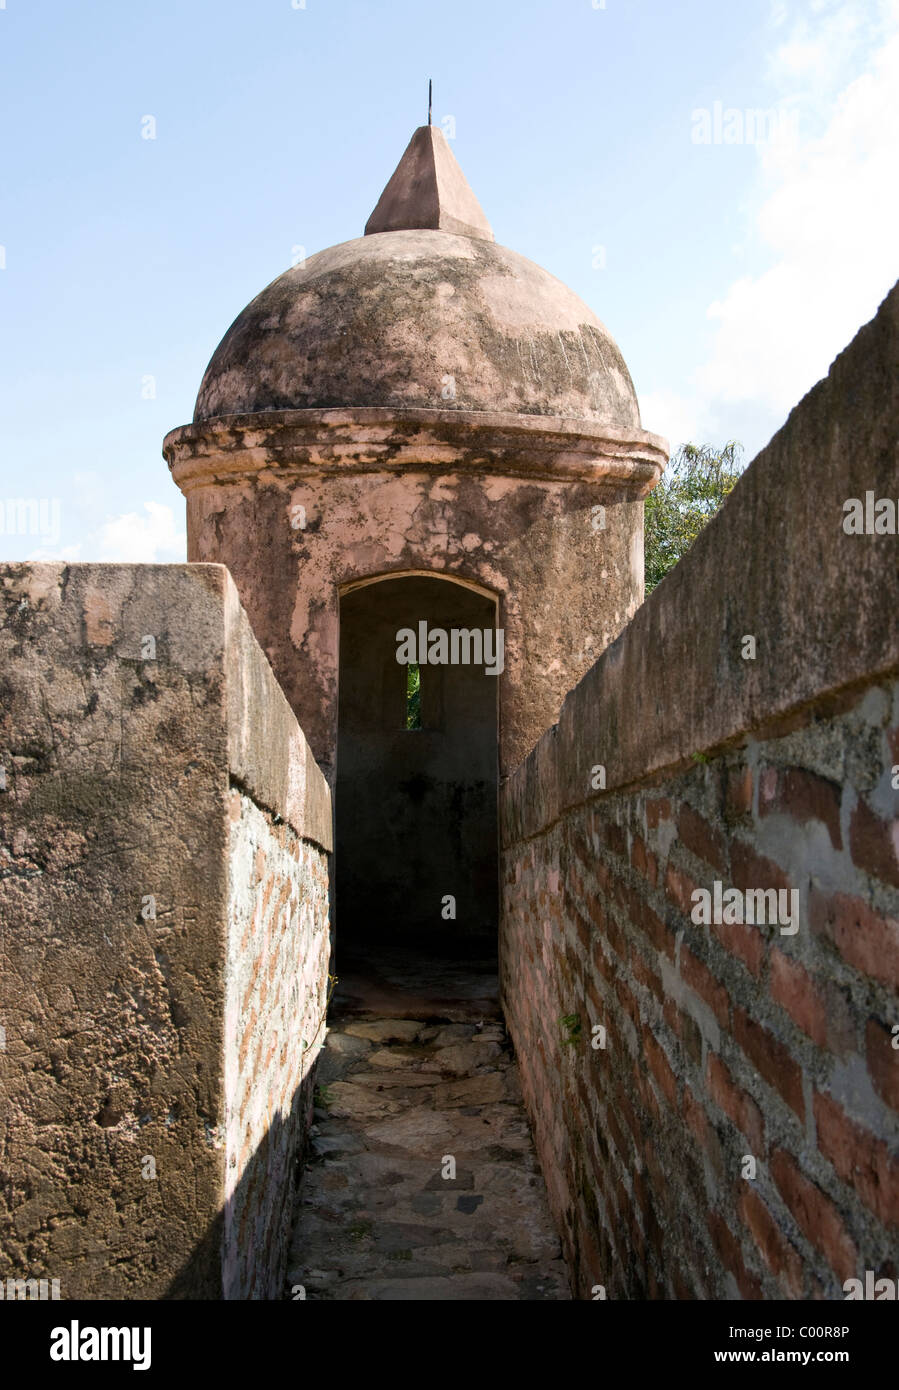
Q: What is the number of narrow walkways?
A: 1